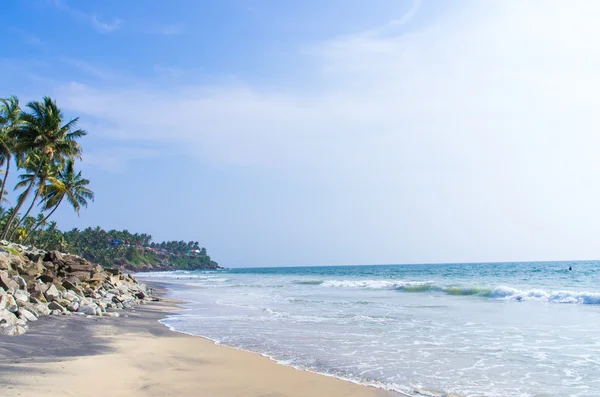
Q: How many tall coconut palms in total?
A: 4